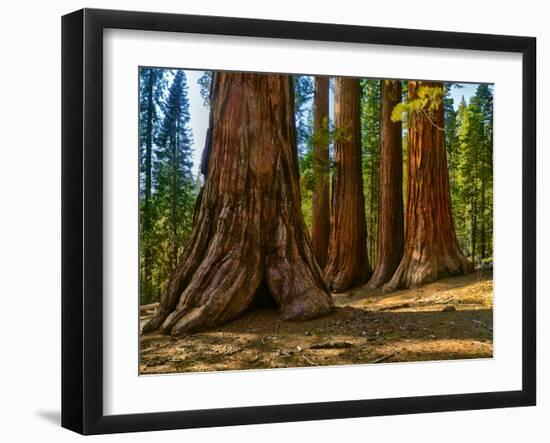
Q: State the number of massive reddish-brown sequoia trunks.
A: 5